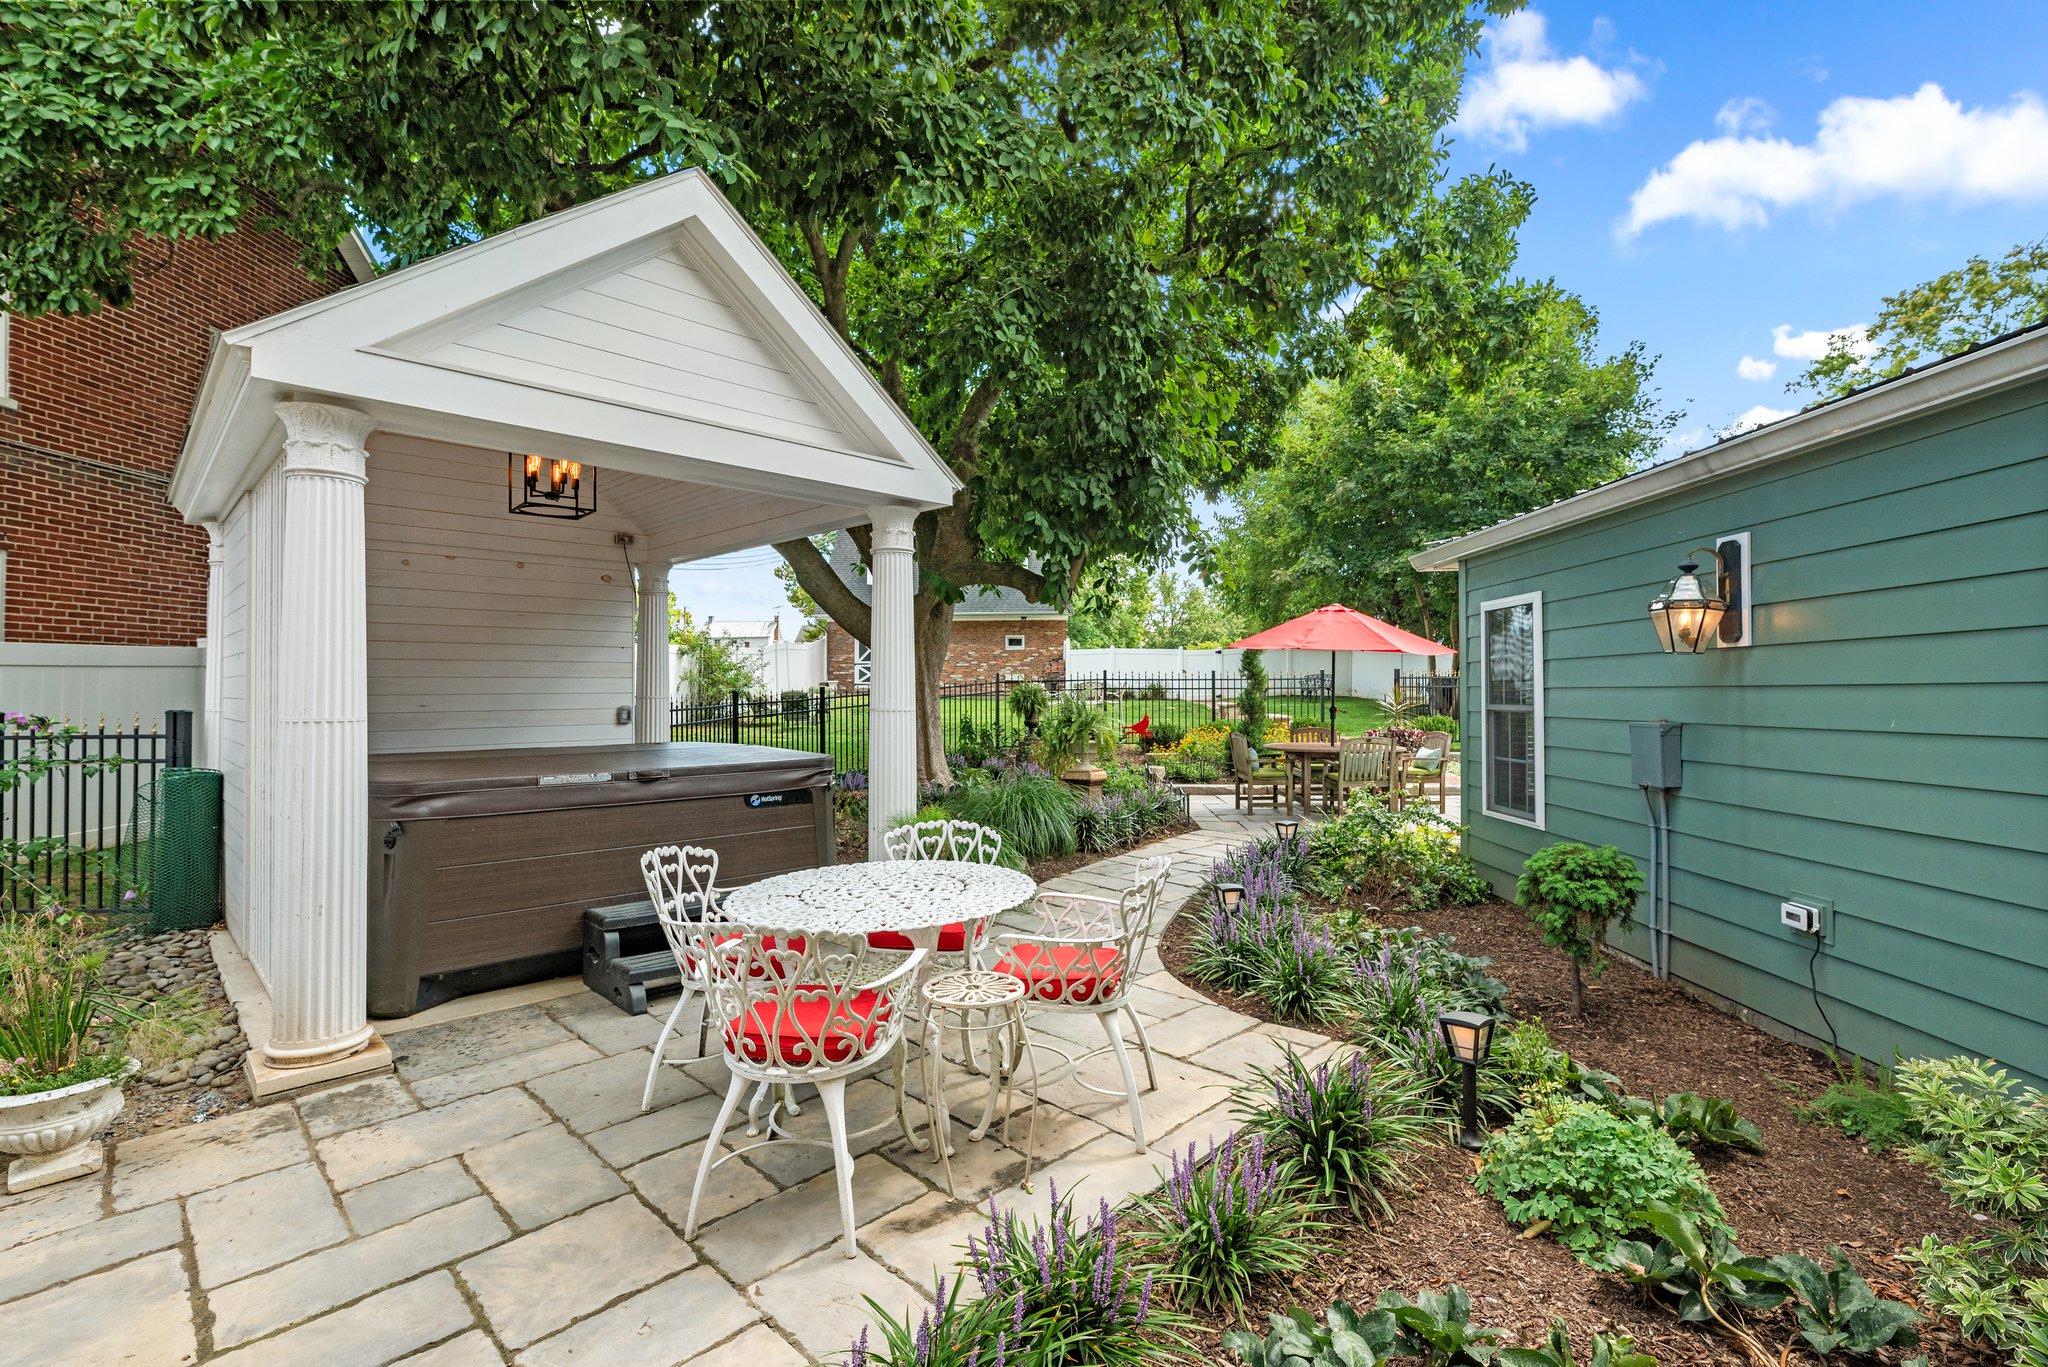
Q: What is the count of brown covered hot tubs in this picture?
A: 1